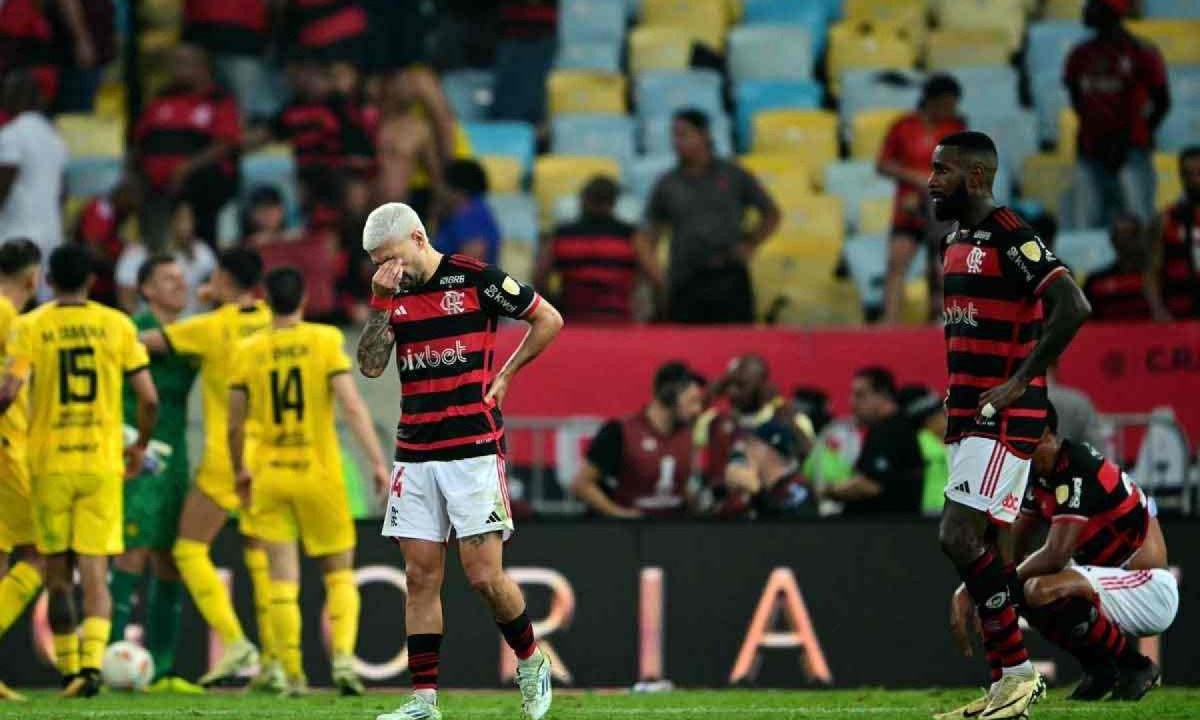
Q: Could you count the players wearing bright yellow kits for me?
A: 4